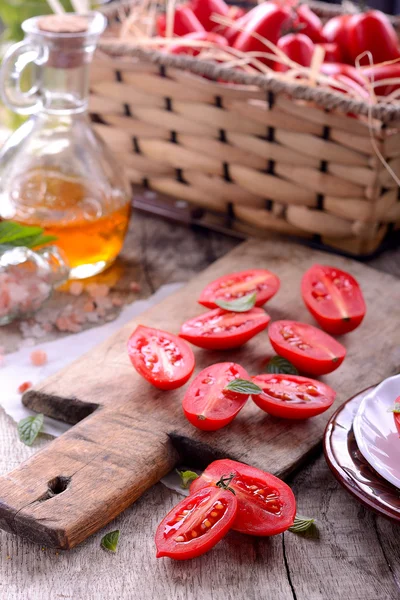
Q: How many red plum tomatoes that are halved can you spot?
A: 9